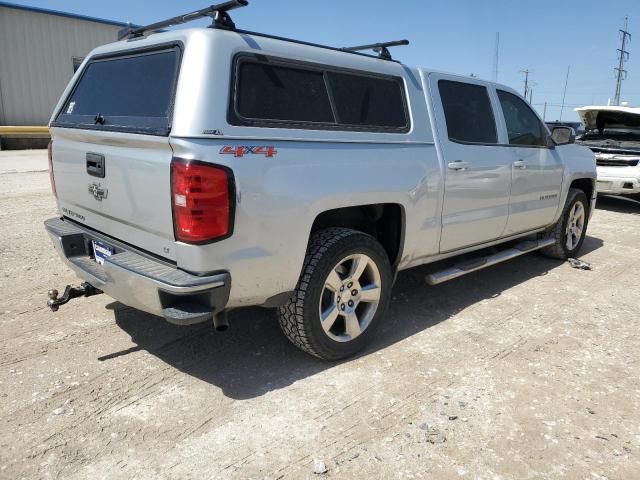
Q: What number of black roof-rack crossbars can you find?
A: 2